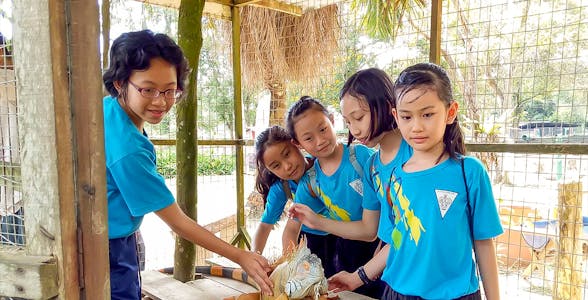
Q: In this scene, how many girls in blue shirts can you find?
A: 5